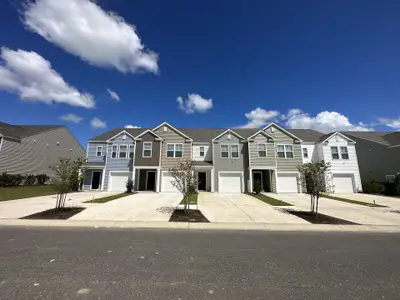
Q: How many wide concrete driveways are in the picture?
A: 5